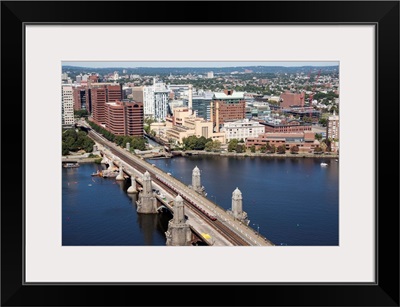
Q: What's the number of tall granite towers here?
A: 4